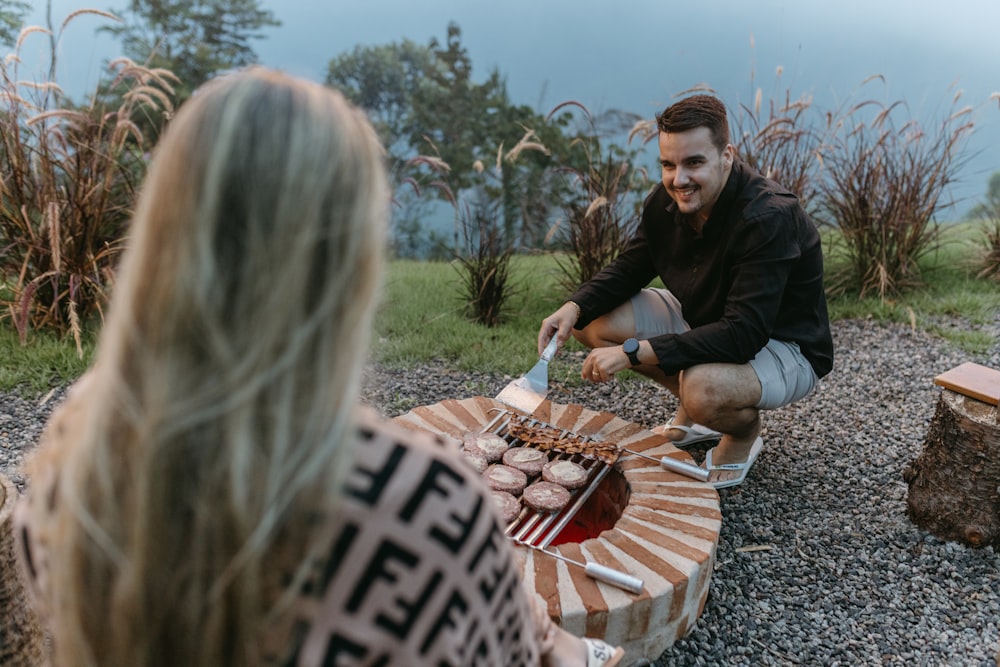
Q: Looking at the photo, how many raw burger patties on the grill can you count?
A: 7